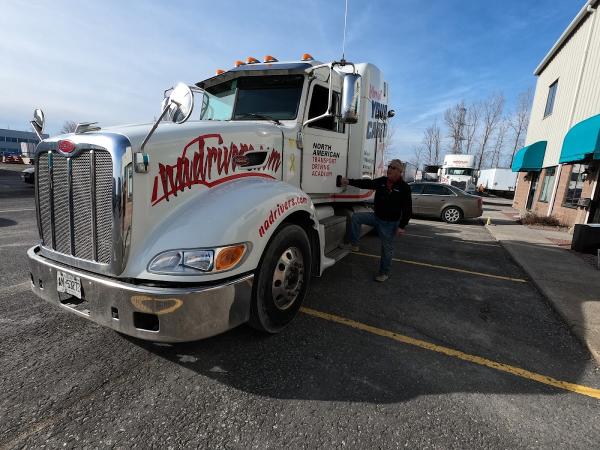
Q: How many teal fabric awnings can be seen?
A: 2